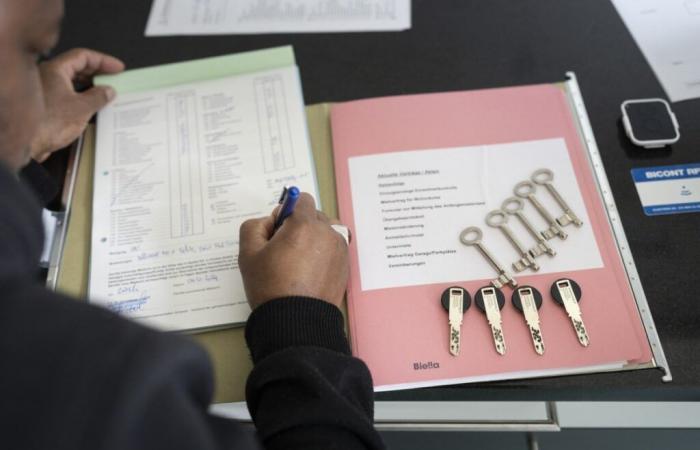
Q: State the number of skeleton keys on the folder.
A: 5